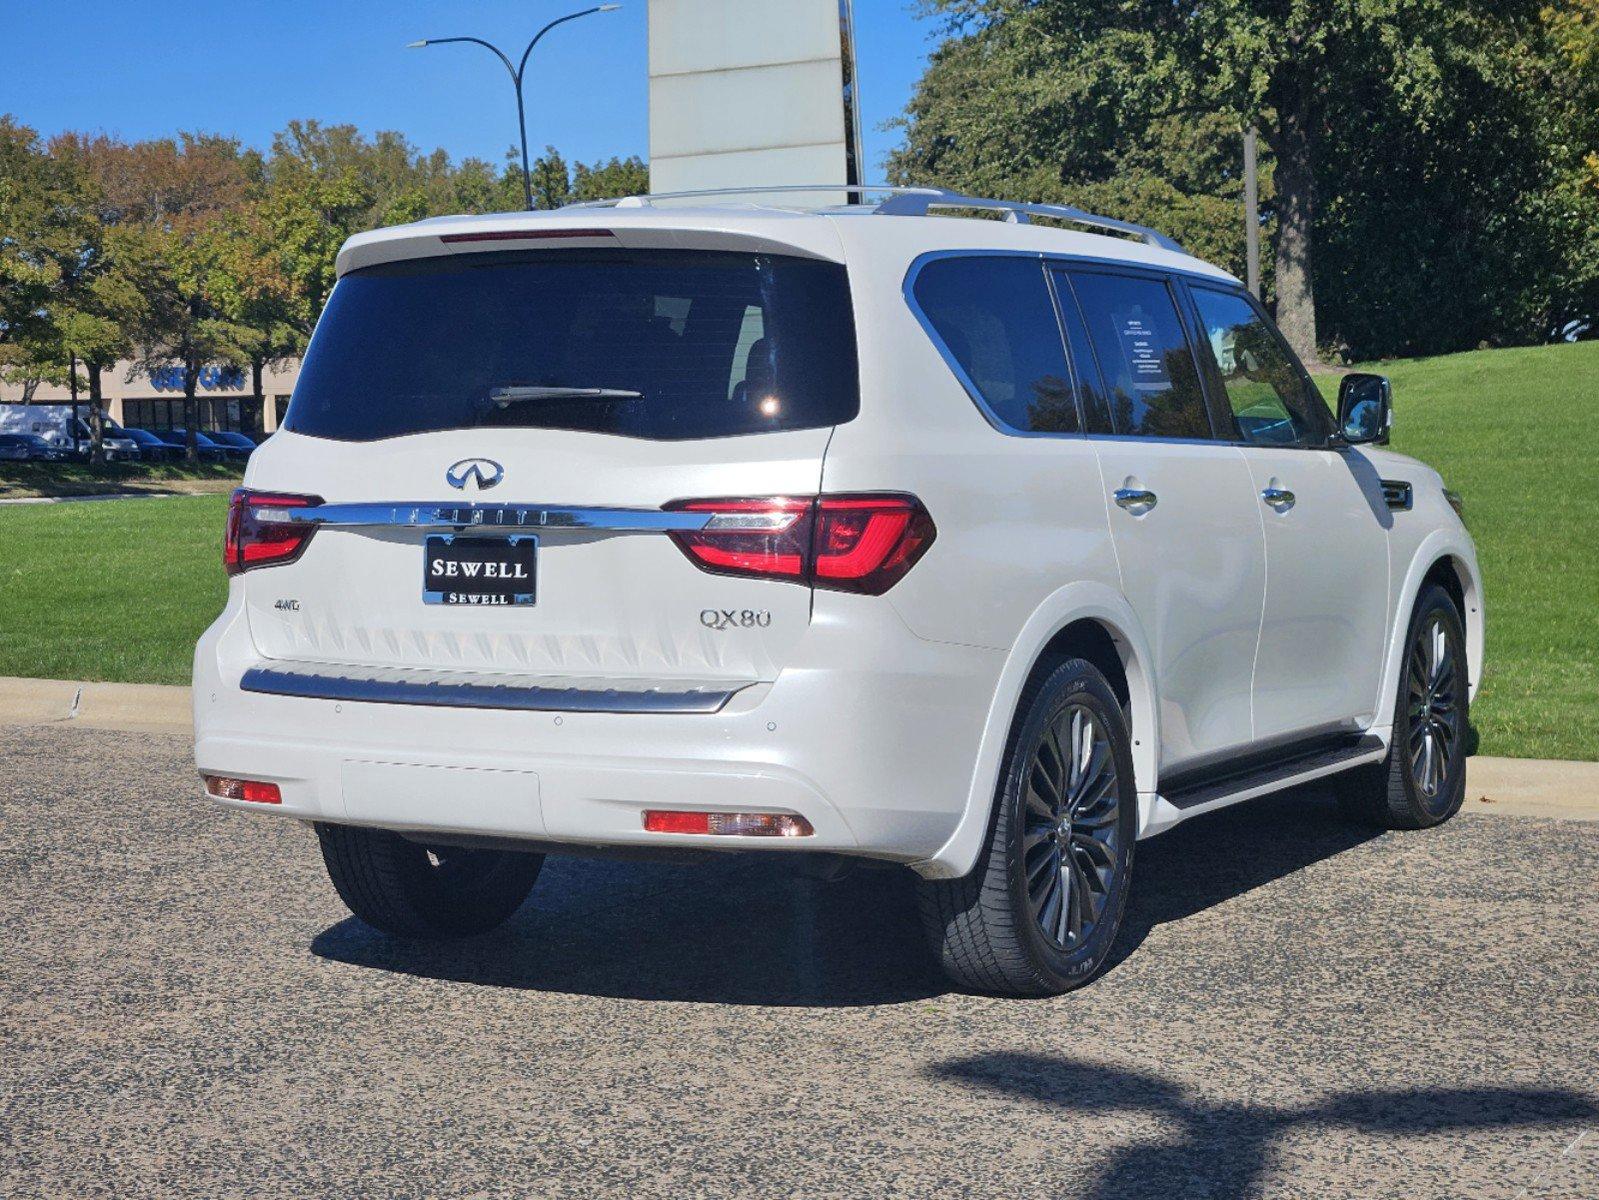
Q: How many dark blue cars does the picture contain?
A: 4